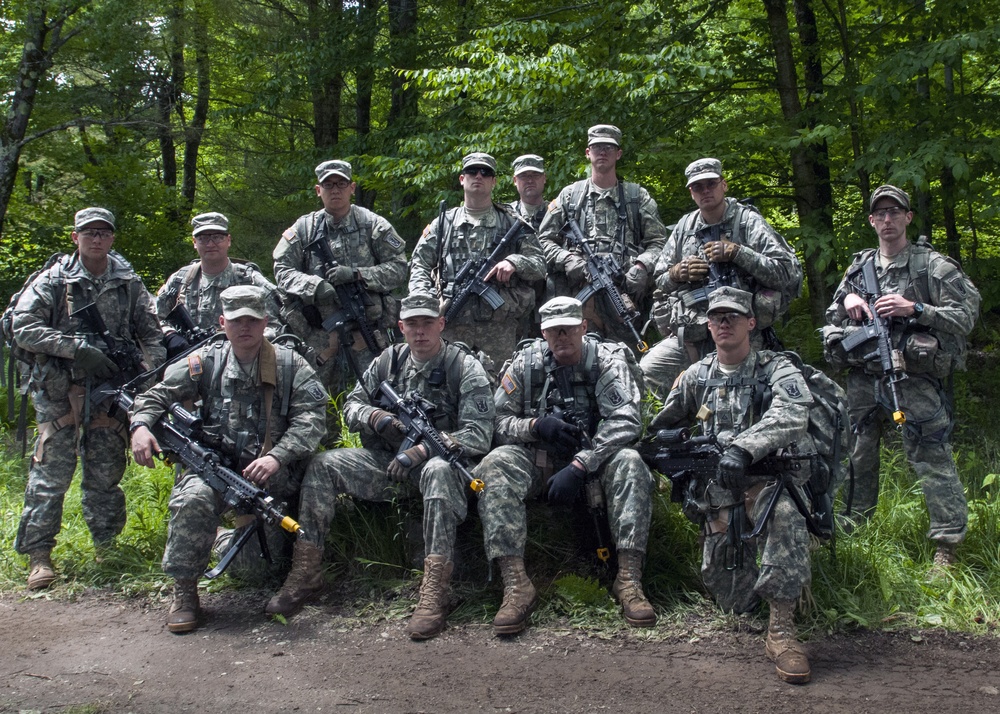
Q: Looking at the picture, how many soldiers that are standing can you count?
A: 8